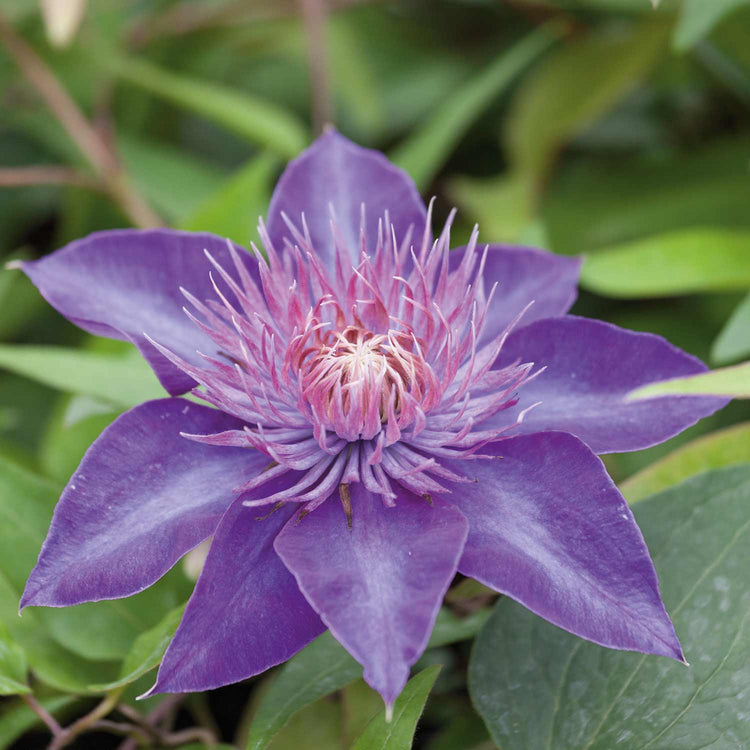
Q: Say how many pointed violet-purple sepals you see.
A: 8